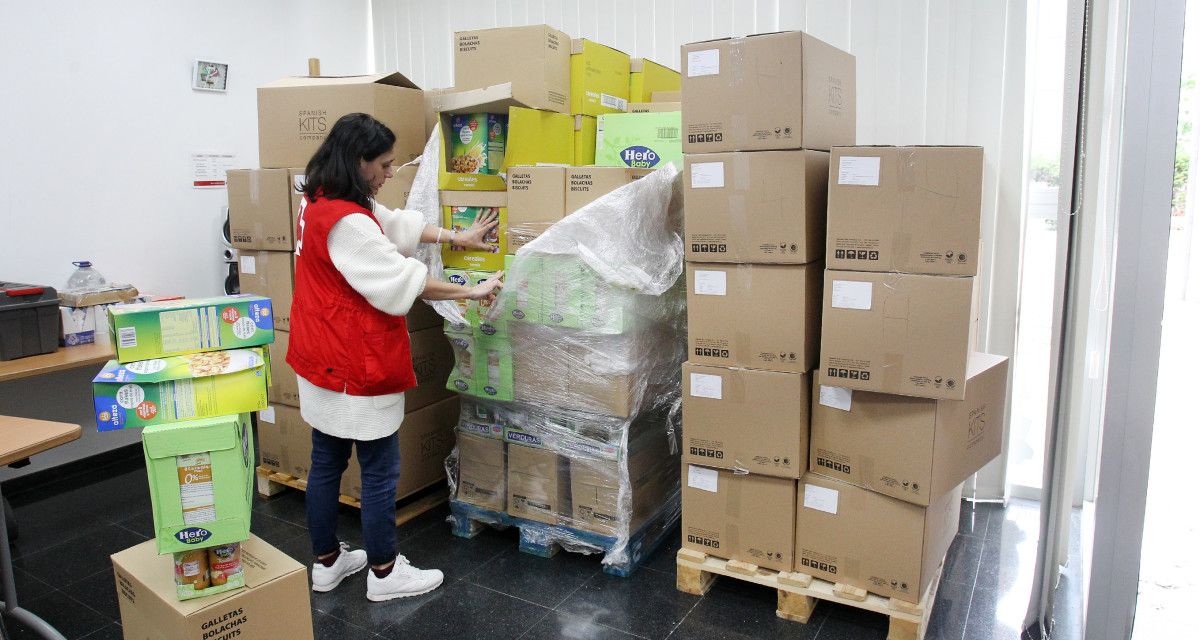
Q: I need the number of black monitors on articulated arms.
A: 0